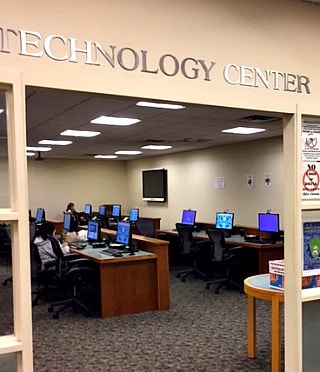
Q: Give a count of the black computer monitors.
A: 11